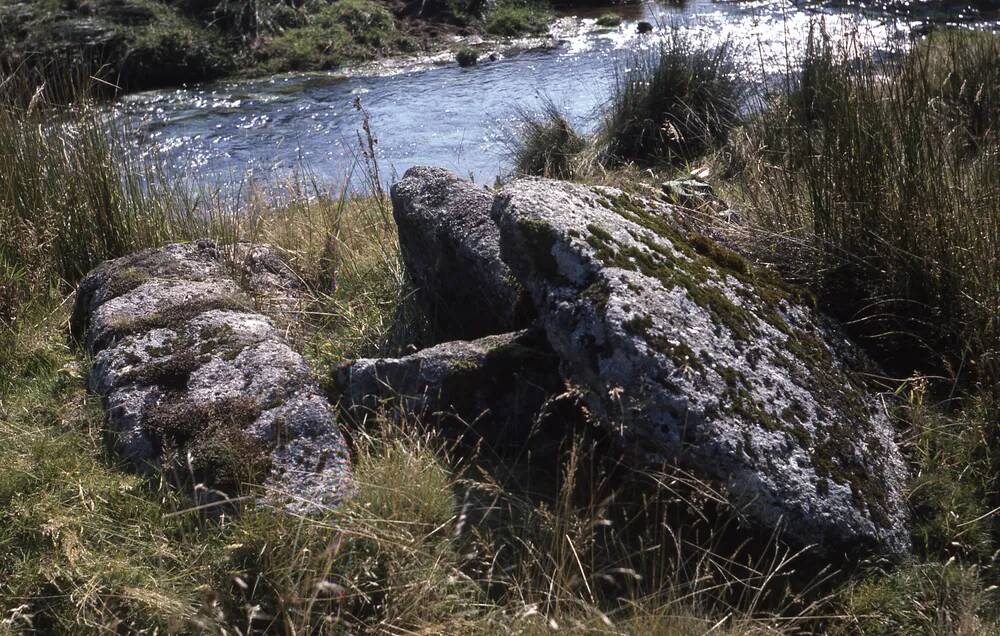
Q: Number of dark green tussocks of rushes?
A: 2